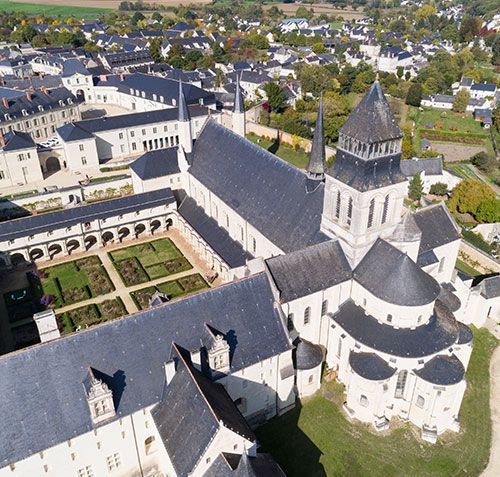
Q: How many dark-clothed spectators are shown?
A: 0